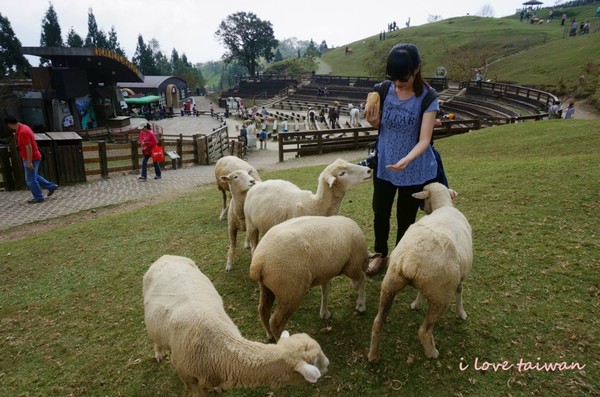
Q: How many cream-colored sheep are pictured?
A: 6